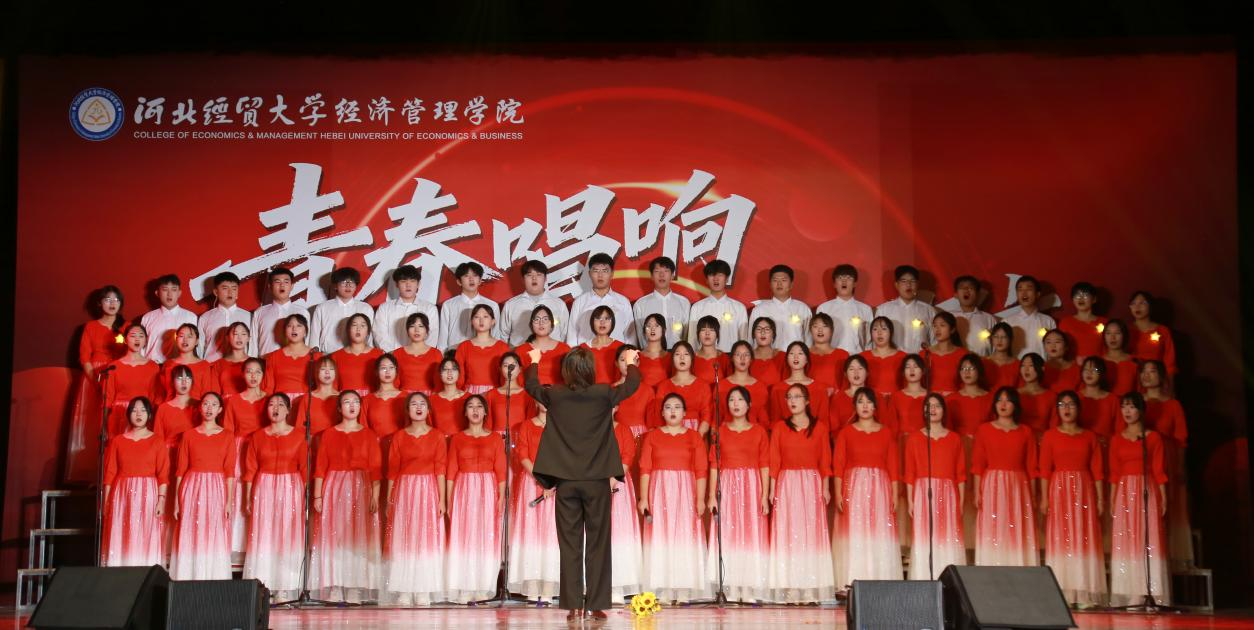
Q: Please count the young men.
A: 15